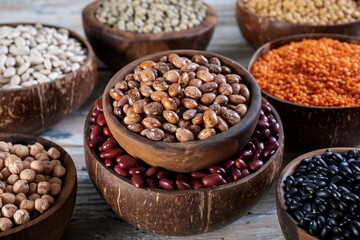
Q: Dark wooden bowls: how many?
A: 8